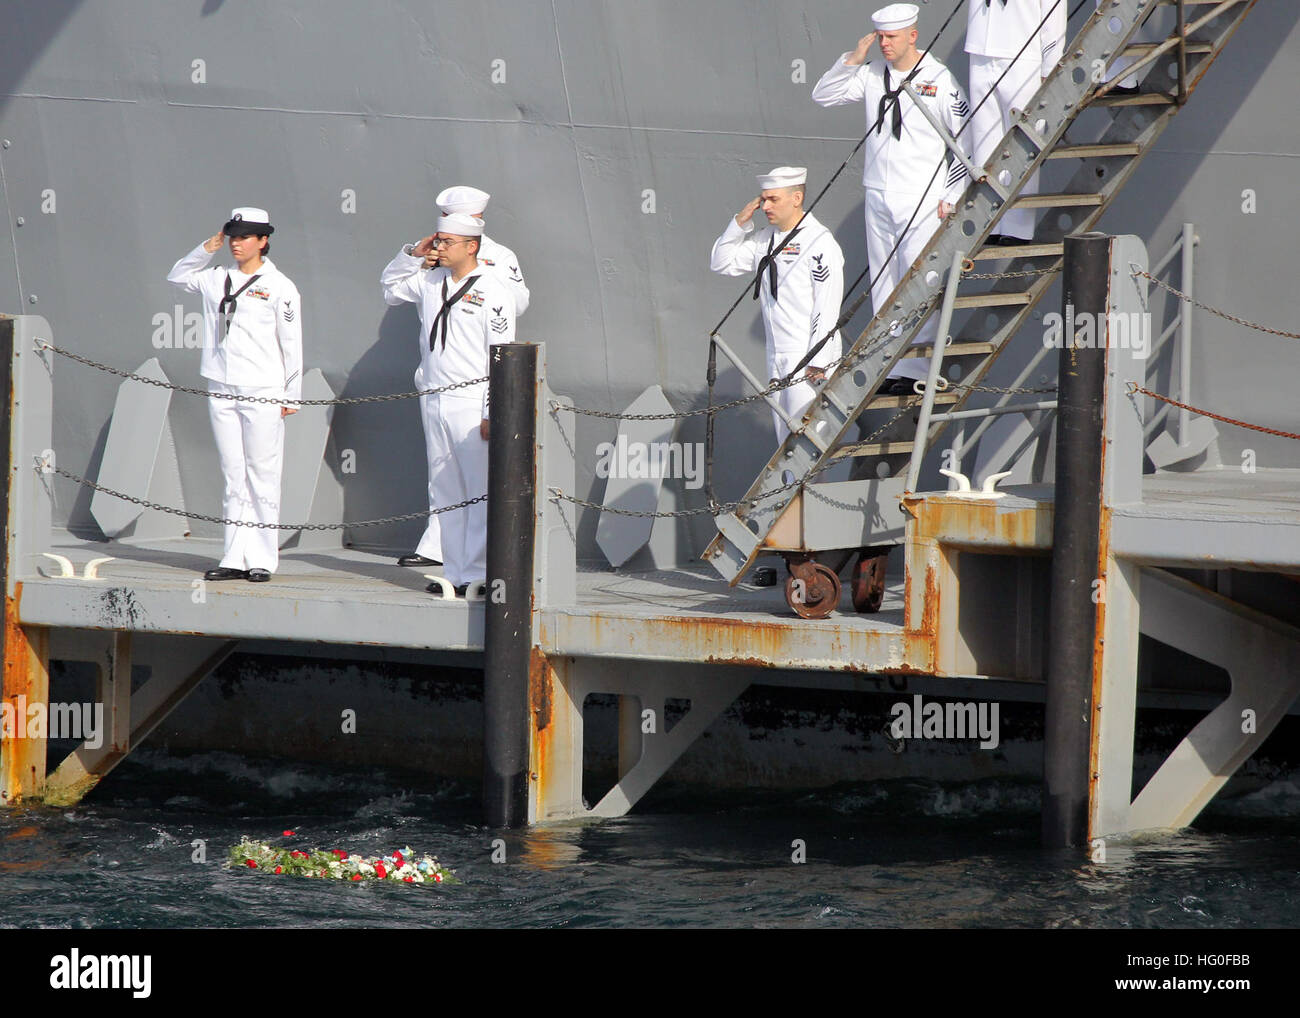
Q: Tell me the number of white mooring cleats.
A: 3